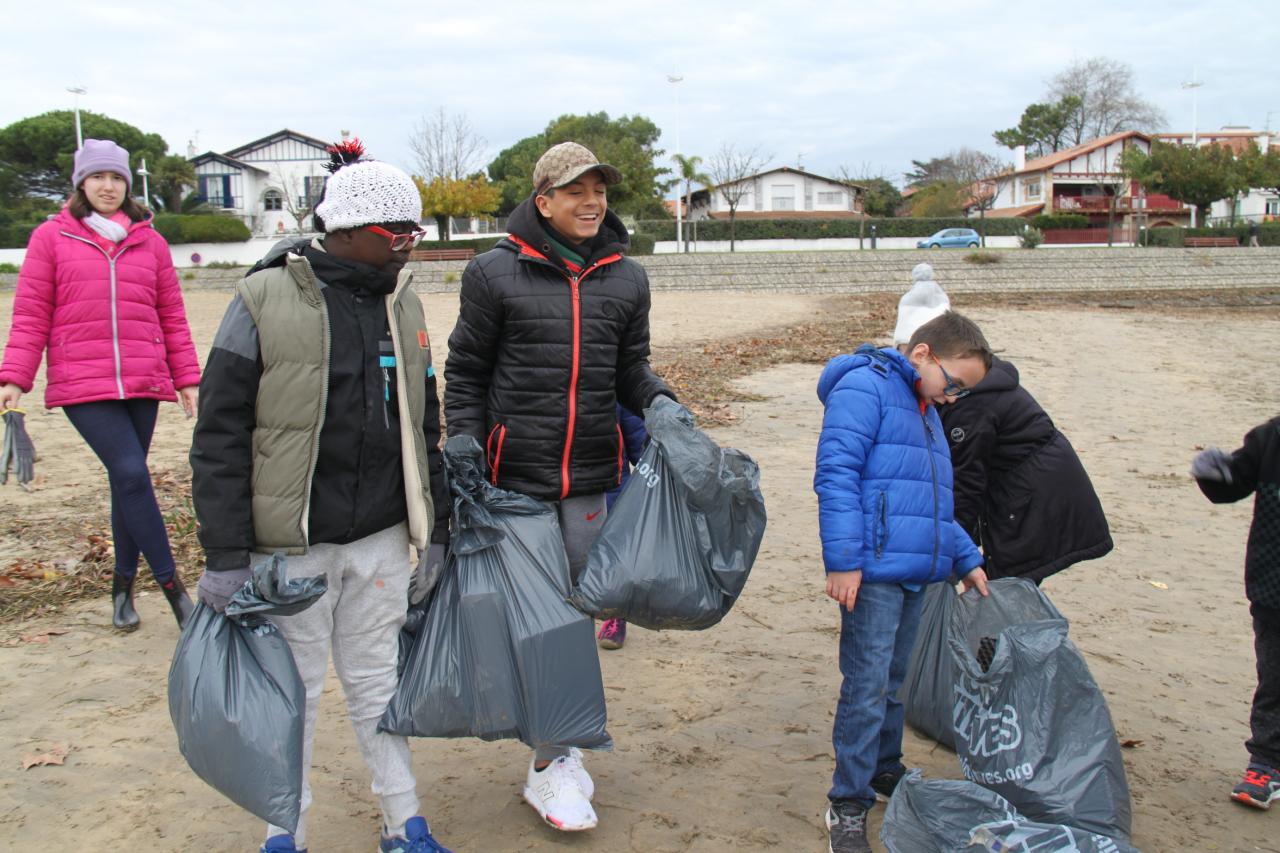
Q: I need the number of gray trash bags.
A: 6